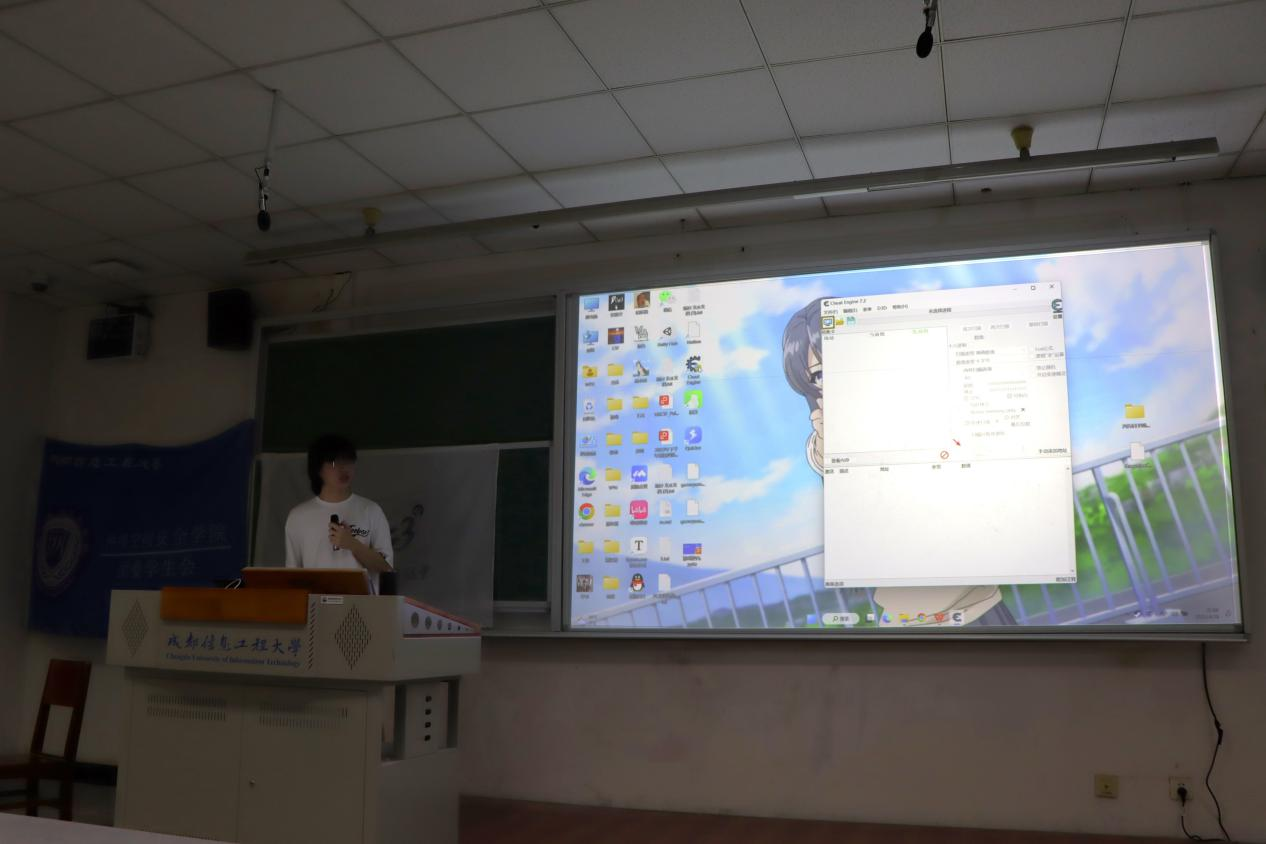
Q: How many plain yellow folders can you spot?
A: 11